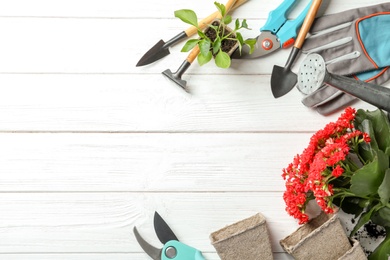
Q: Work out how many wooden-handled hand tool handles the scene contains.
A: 3